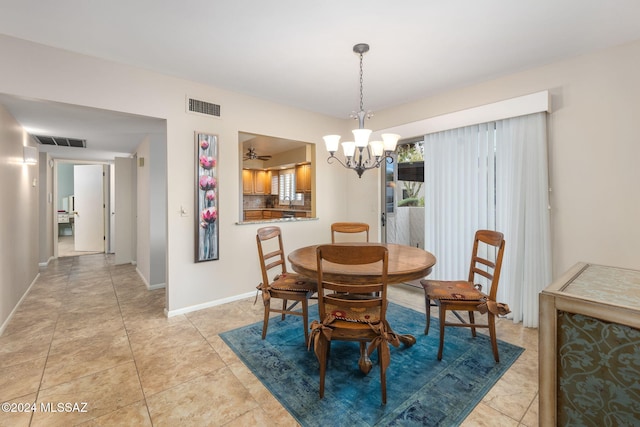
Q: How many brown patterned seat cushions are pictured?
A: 3